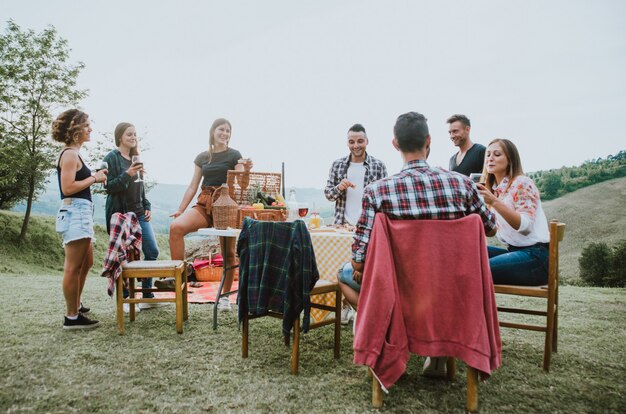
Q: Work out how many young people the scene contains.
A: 7